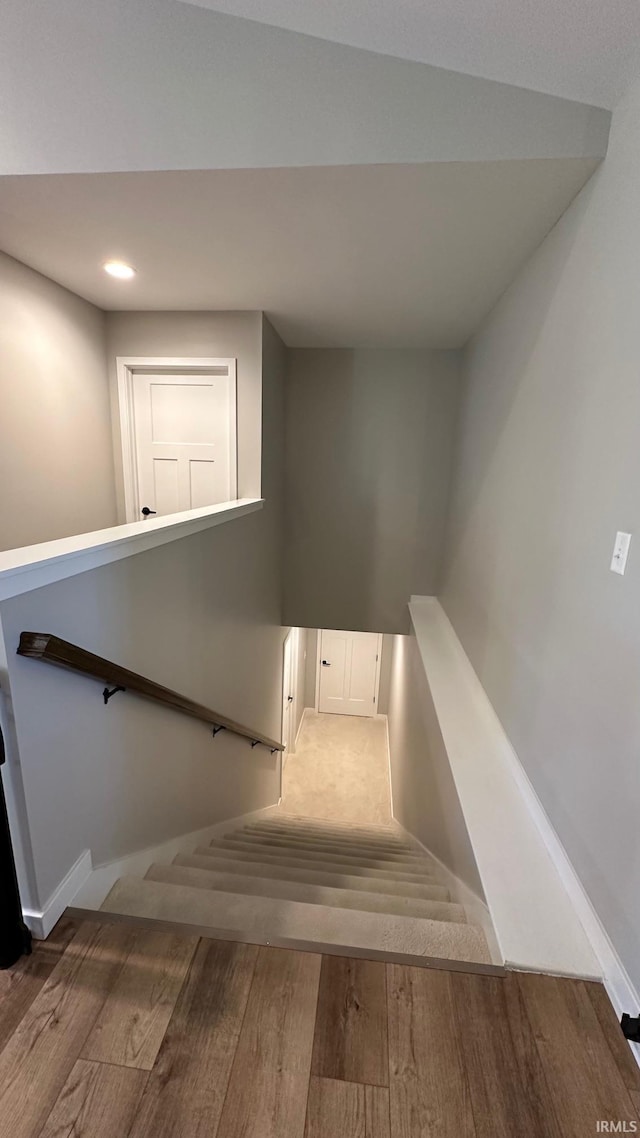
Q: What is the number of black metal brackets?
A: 4